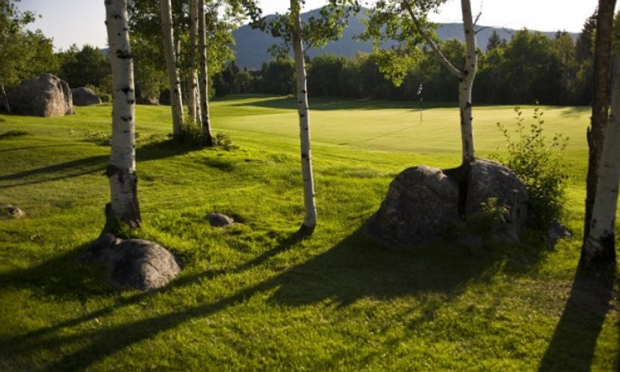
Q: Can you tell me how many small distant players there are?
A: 0